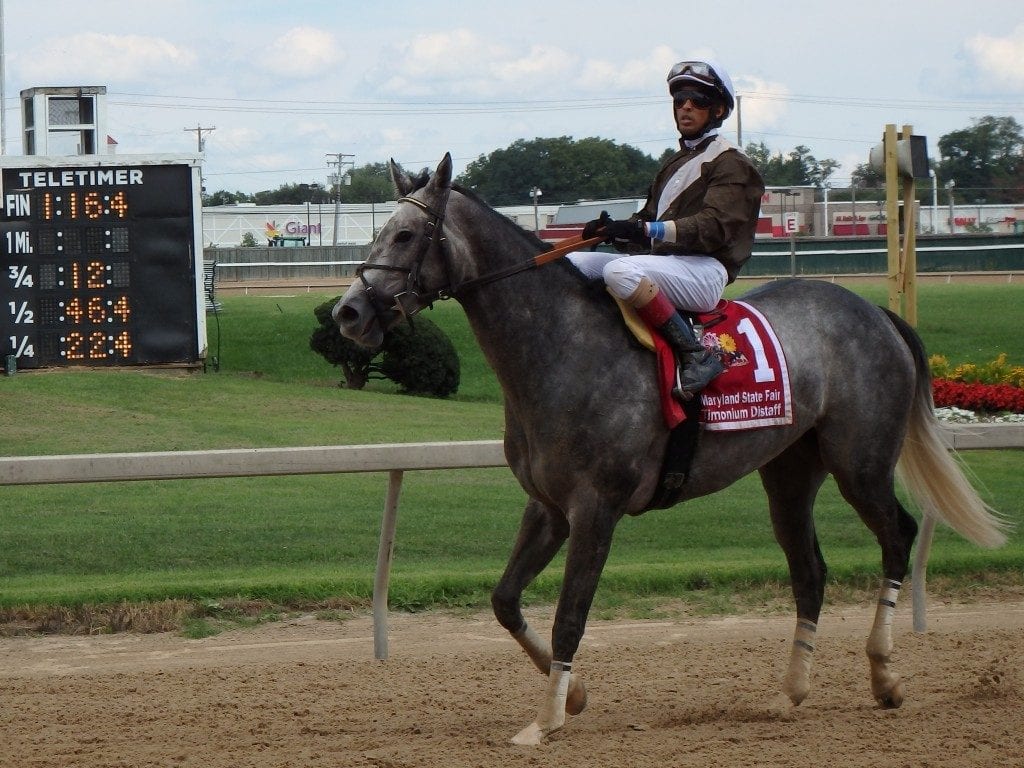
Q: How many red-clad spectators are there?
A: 0